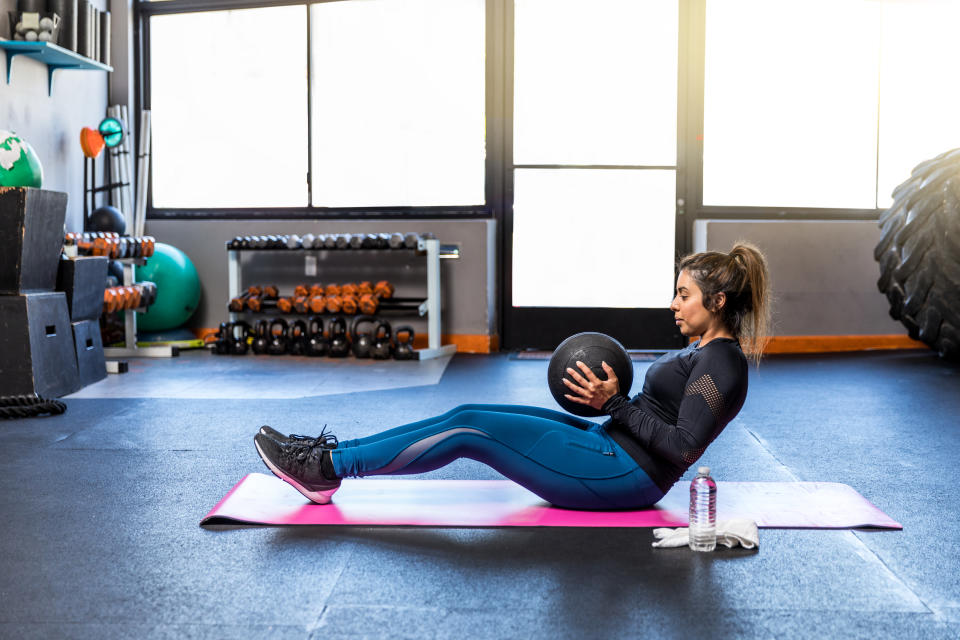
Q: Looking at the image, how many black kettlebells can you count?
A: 10